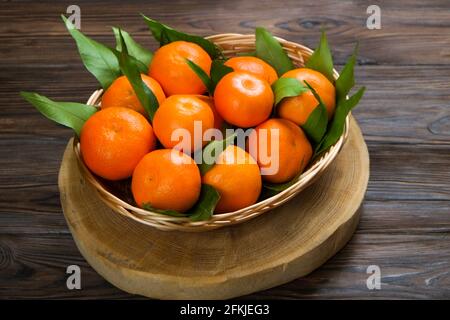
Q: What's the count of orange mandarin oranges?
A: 11